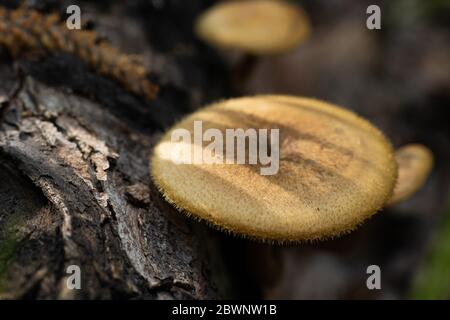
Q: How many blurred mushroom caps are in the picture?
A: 2